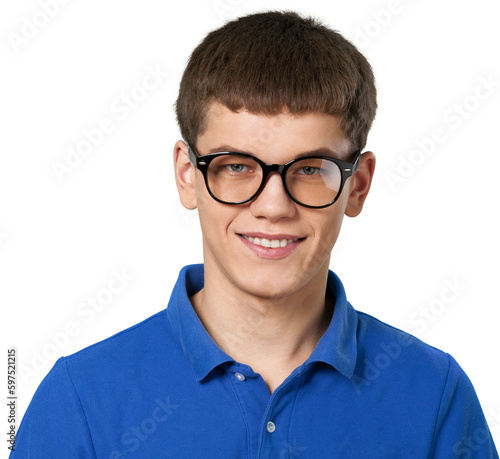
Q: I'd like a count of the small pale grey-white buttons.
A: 2